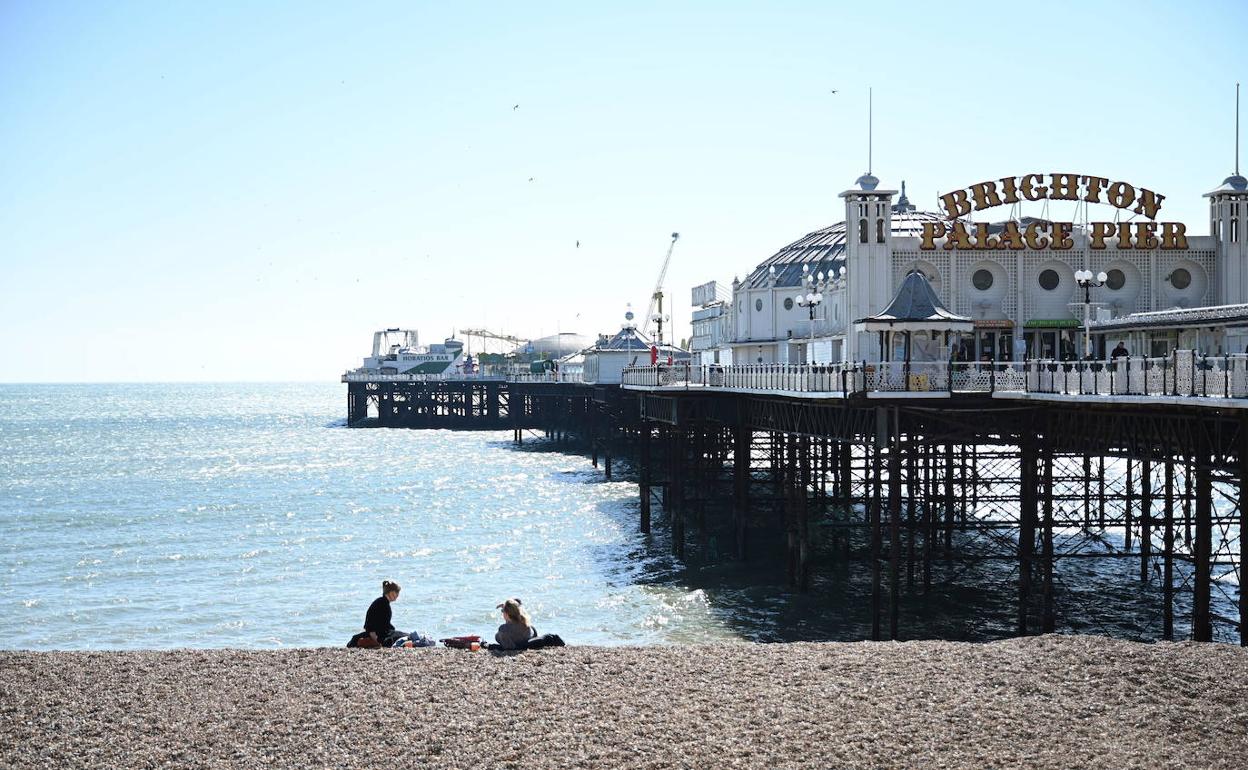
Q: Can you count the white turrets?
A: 2